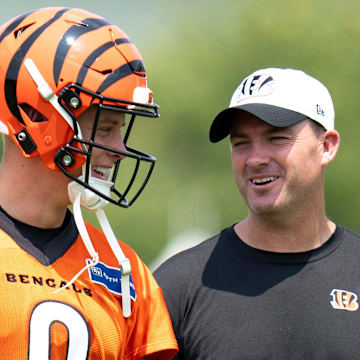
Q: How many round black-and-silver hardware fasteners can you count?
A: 3